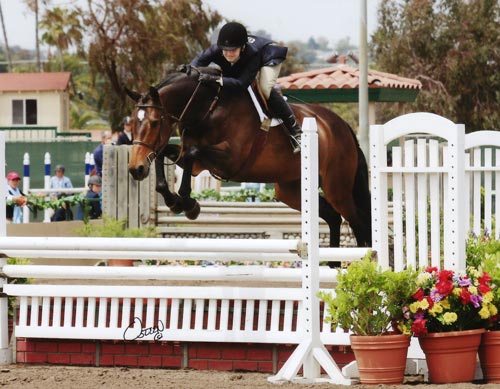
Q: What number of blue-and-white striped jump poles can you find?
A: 4